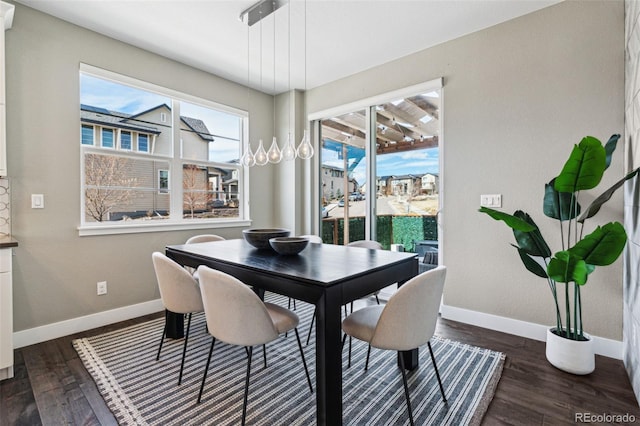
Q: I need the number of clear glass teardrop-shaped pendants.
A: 5